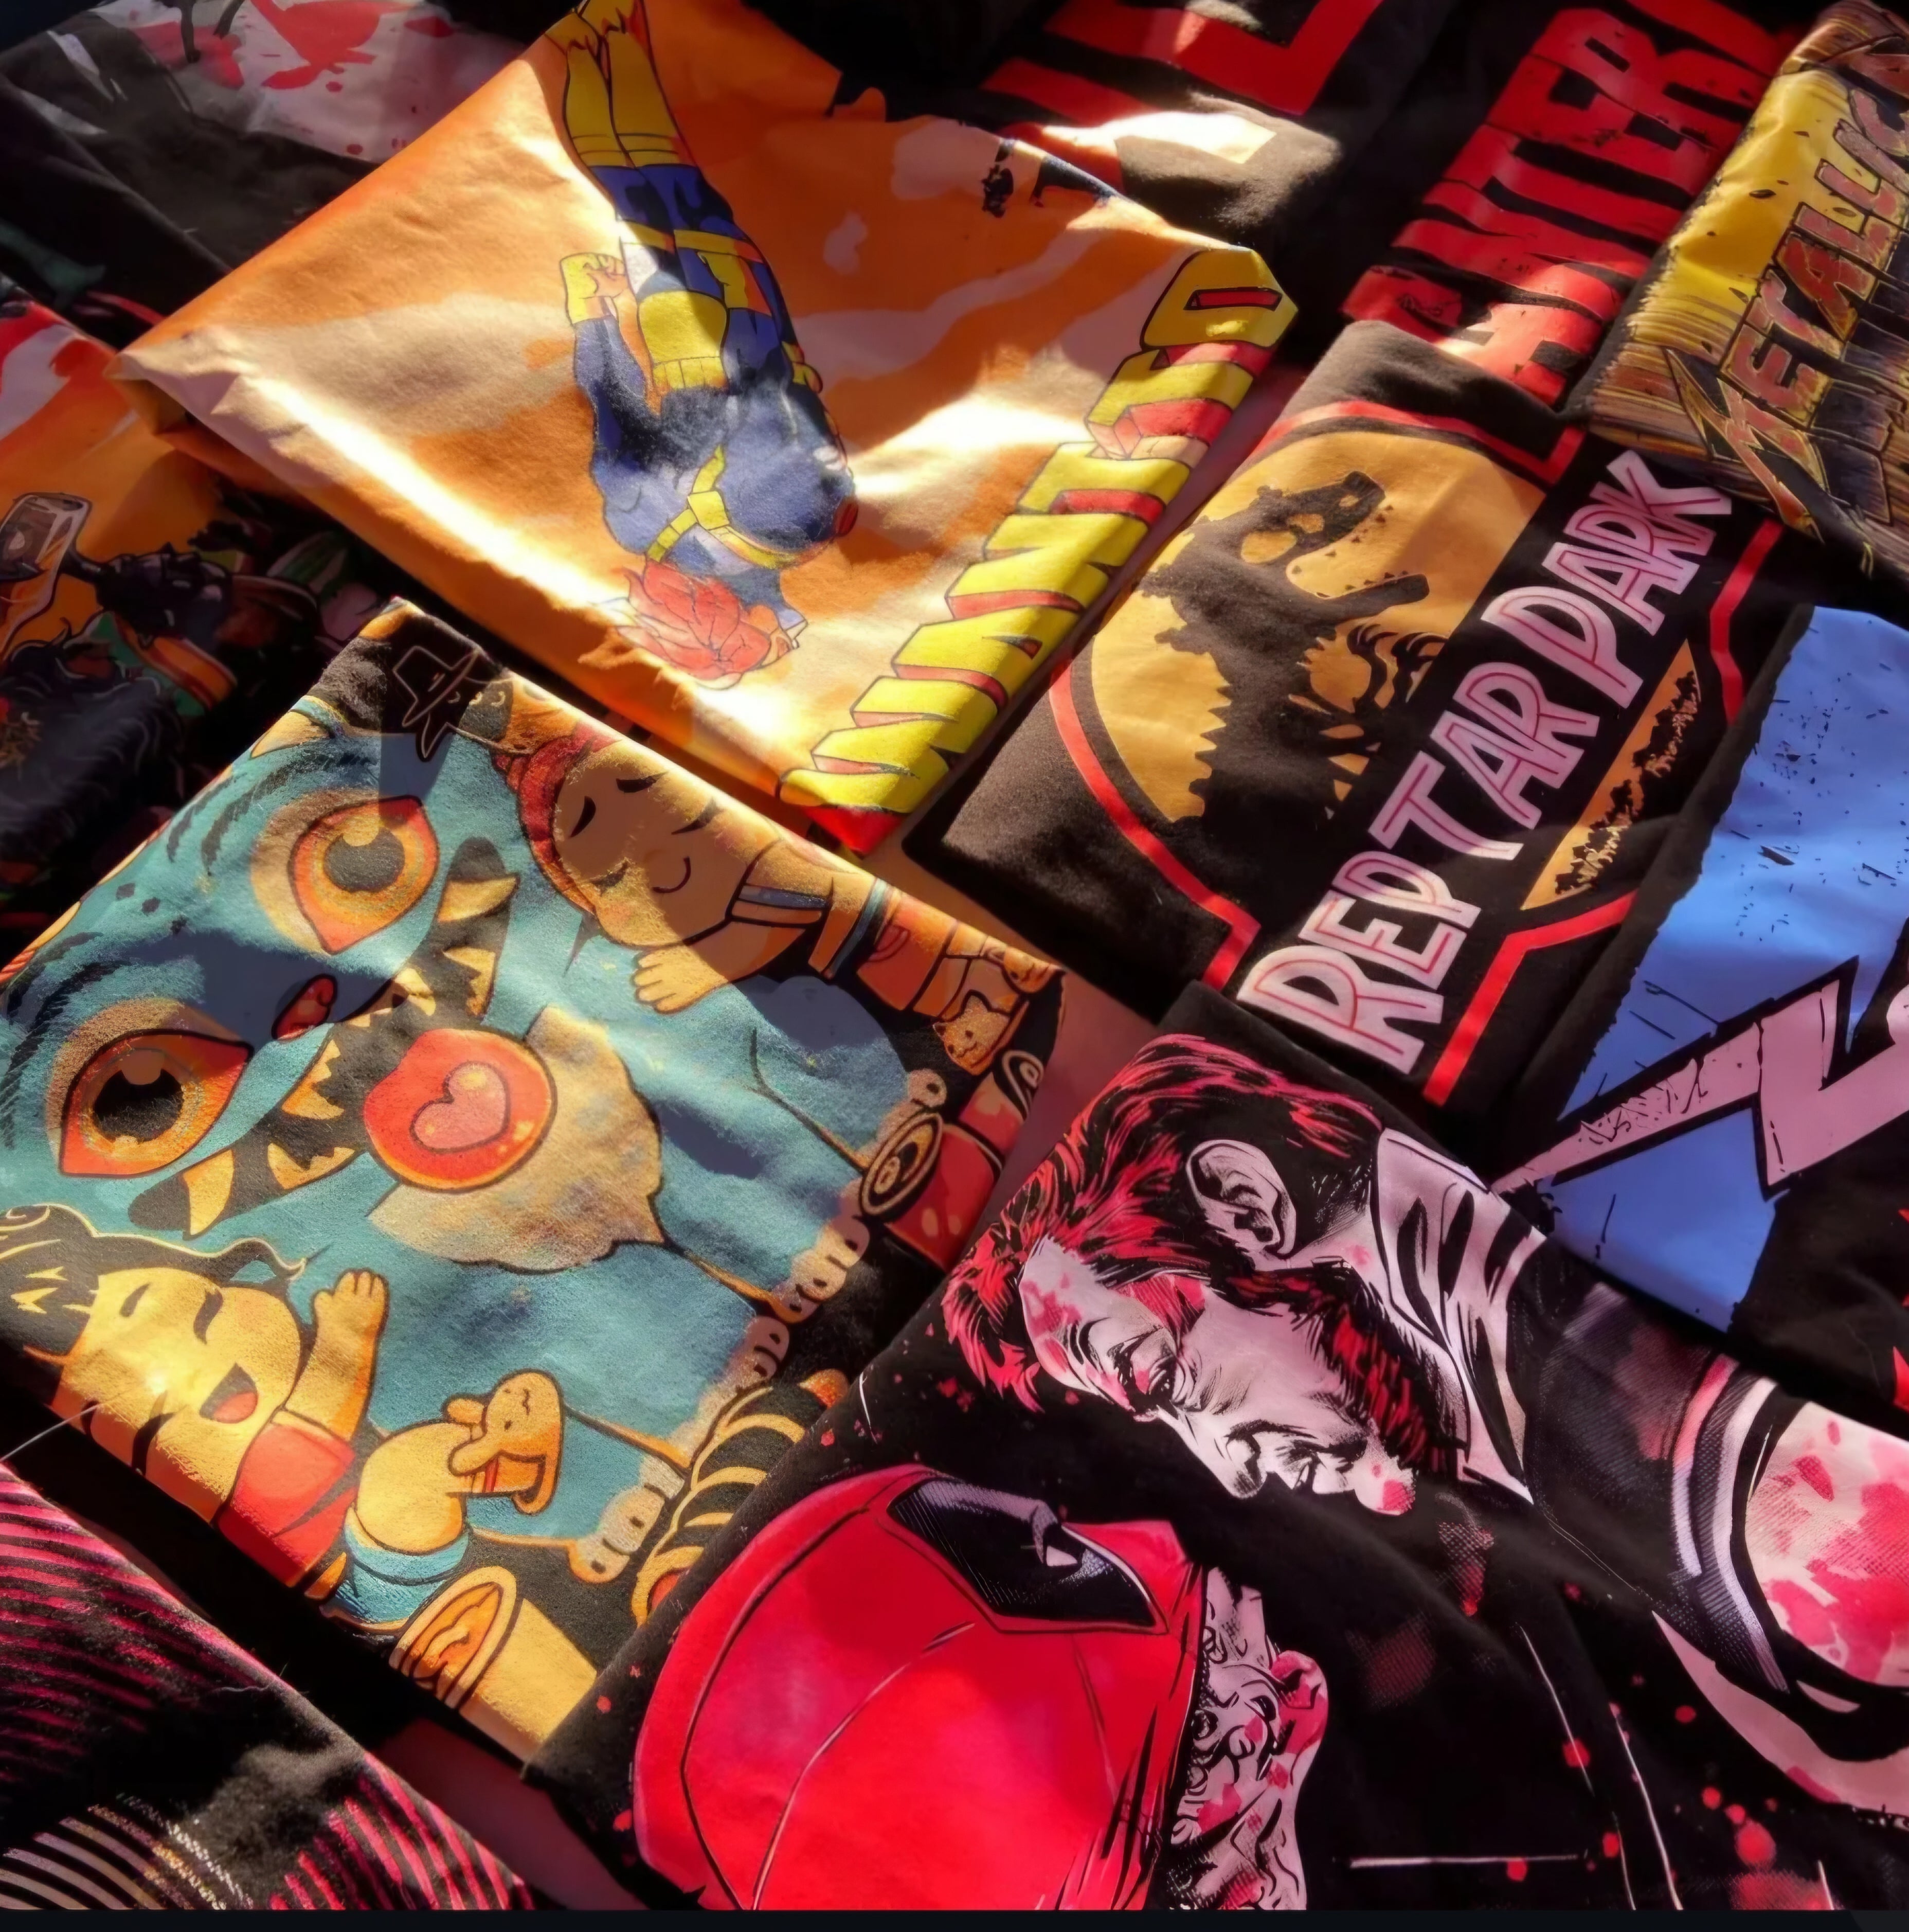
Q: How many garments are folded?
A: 11